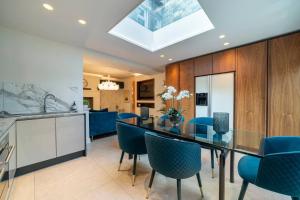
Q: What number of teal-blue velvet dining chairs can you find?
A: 6